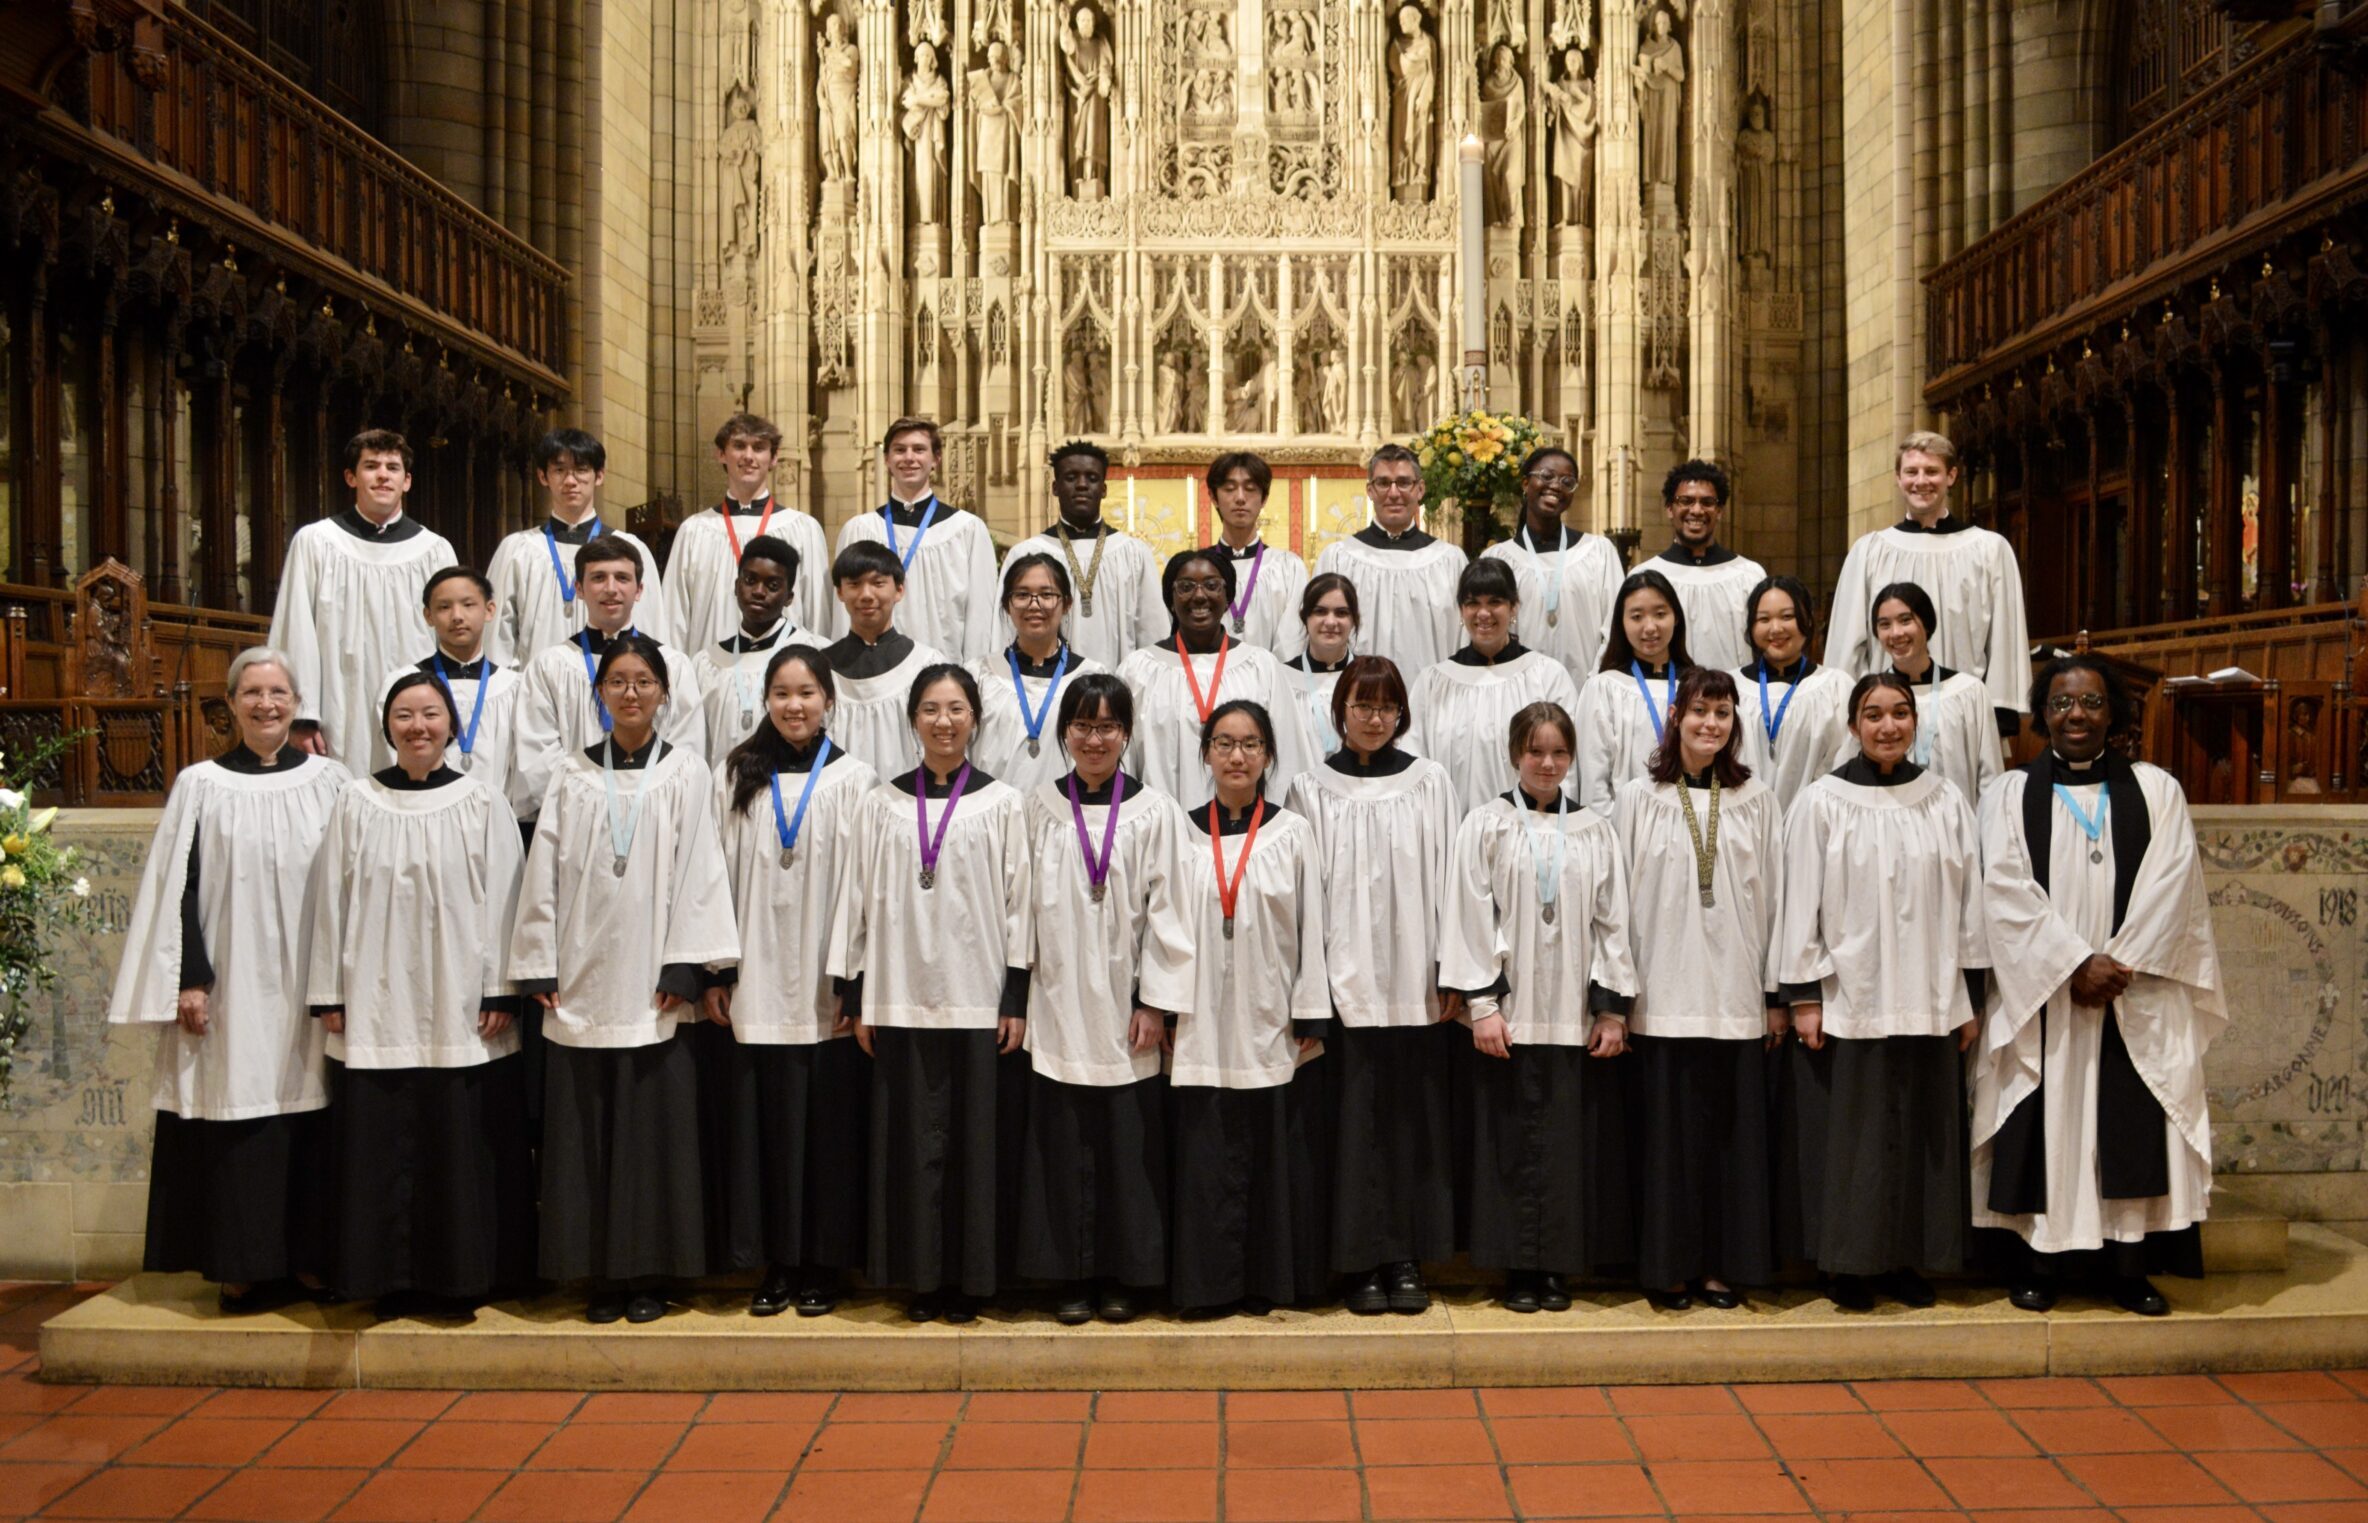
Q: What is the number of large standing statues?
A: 10